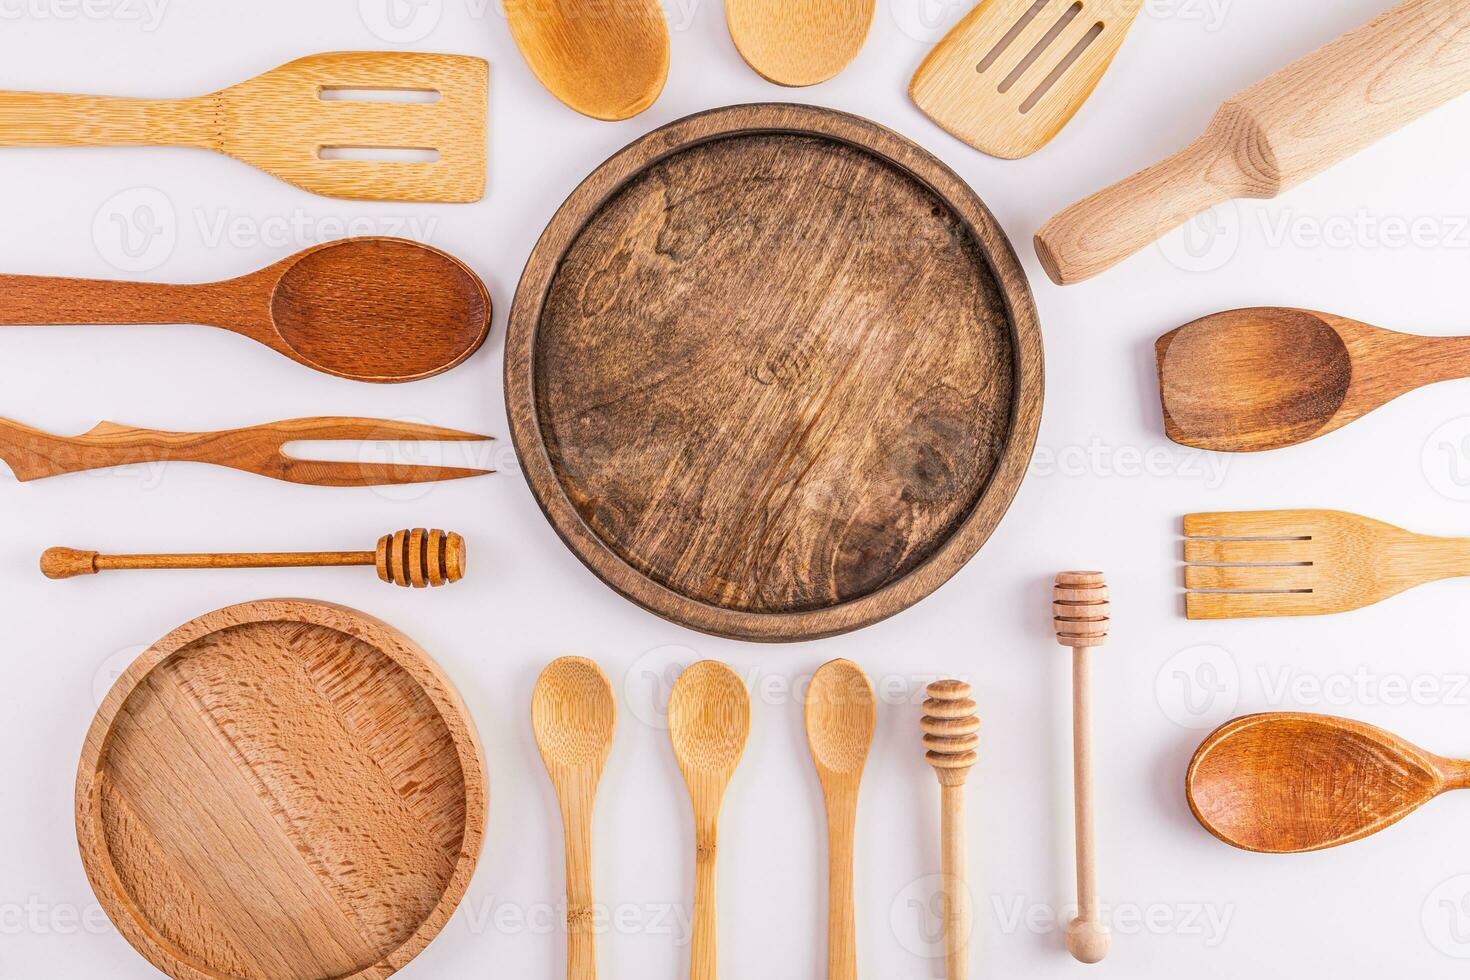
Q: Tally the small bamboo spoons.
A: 3